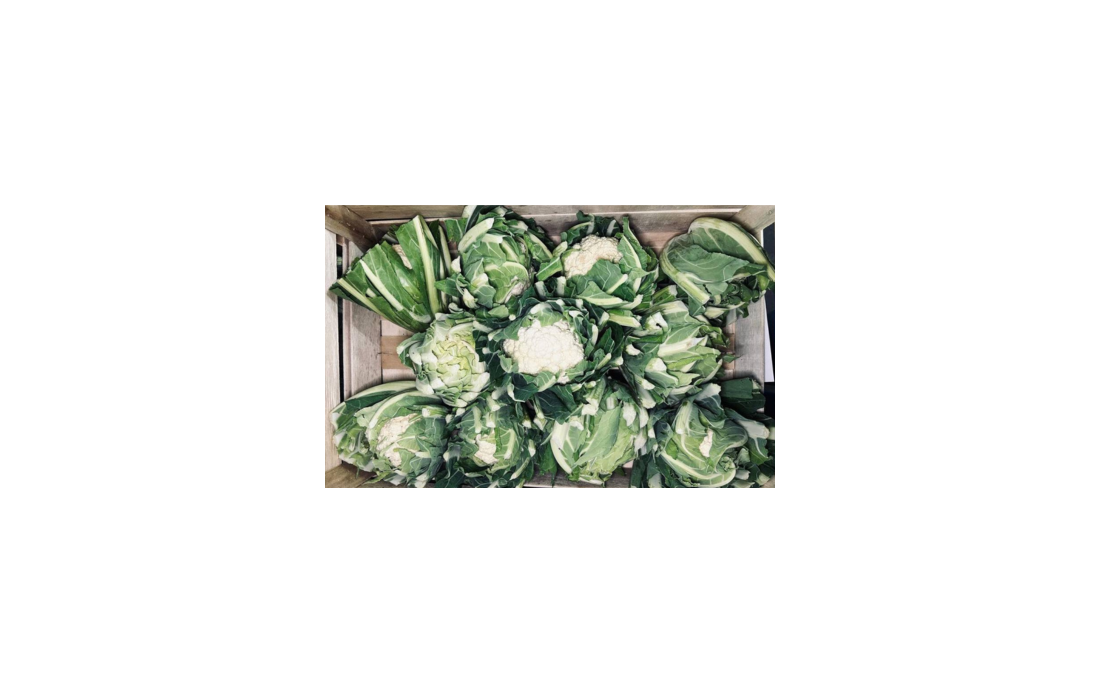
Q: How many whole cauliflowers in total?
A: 11